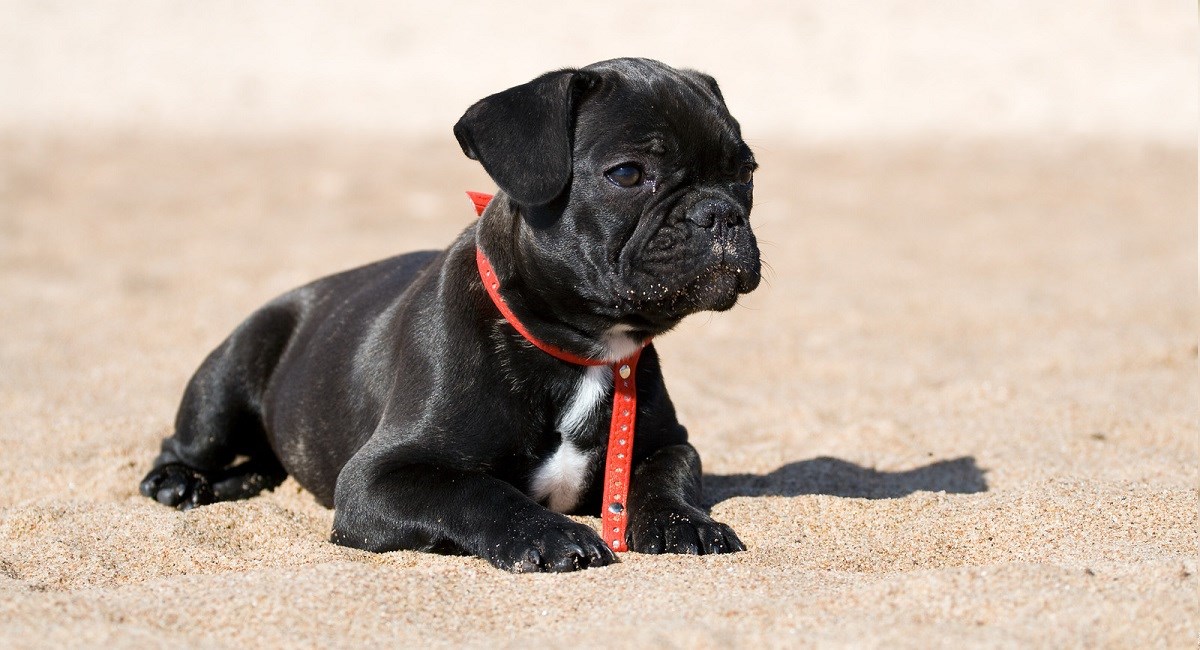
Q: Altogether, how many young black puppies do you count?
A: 1